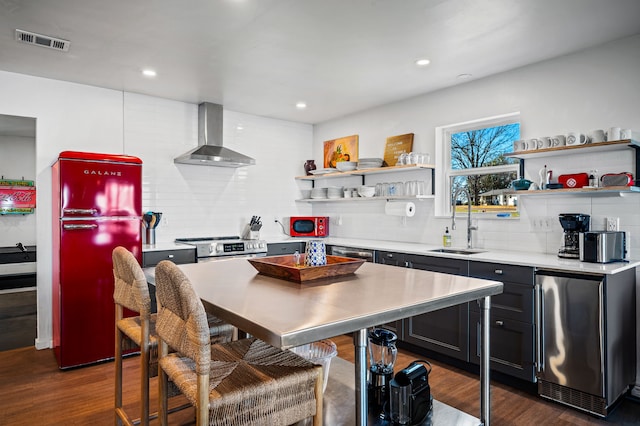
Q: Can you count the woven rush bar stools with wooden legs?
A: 2